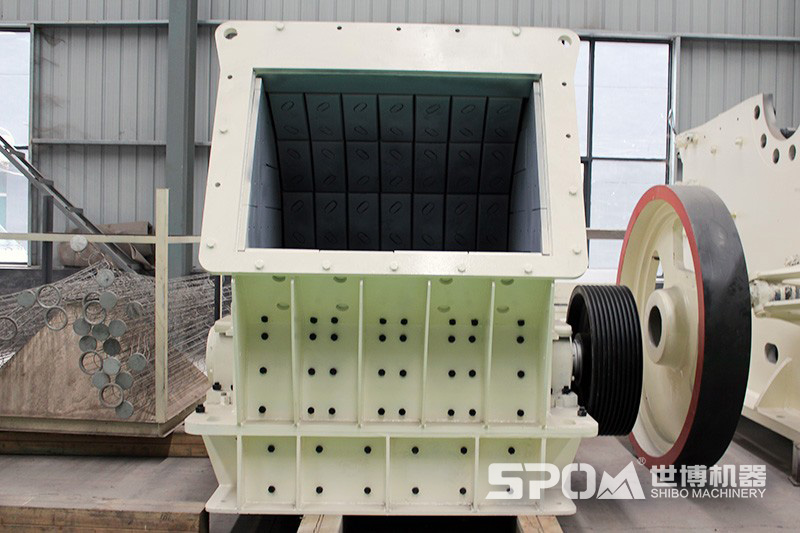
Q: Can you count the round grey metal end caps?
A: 15